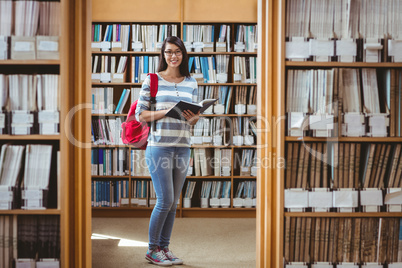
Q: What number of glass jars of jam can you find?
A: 0